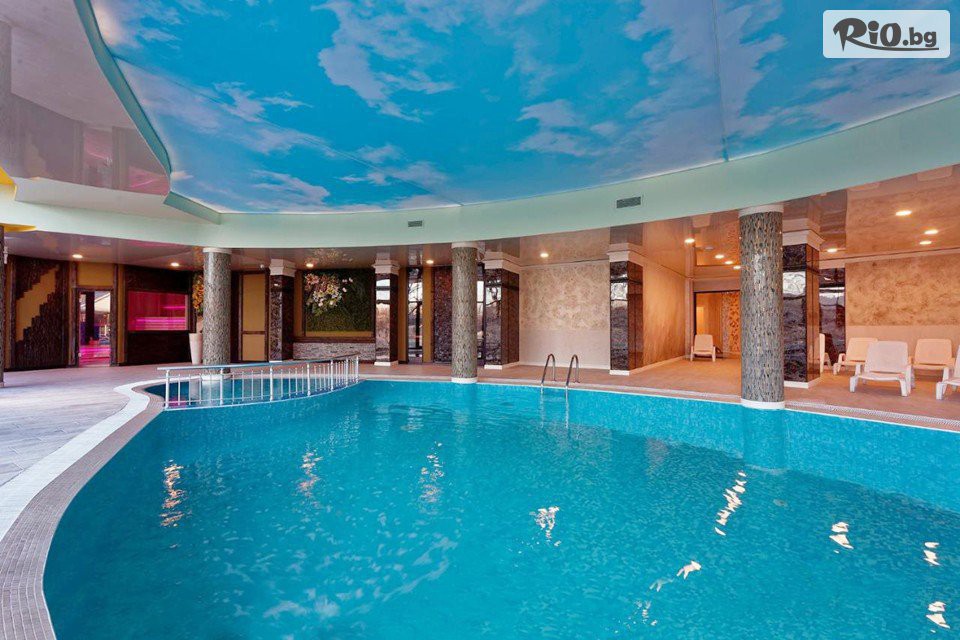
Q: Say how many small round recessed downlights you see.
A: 13